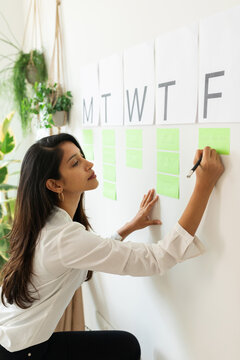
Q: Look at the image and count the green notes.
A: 12